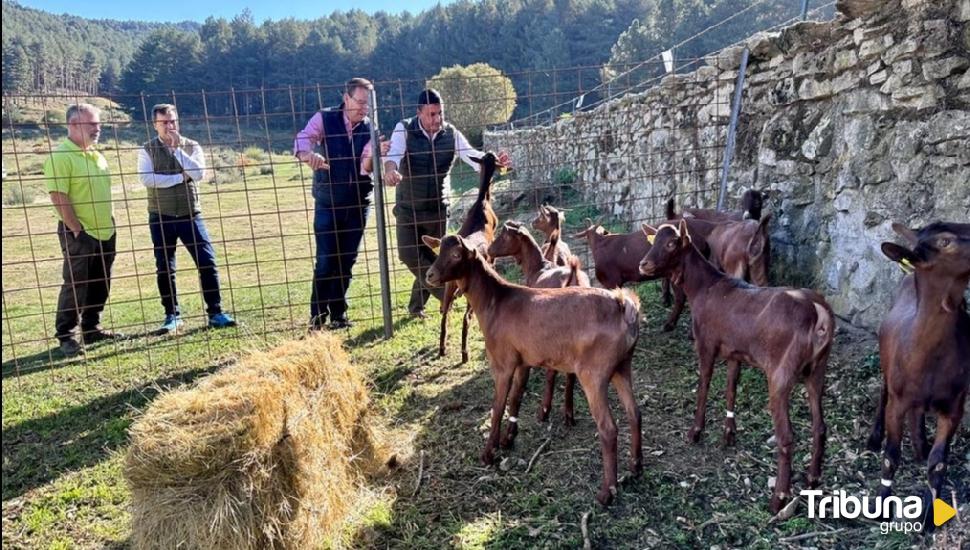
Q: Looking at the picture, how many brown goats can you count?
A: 9